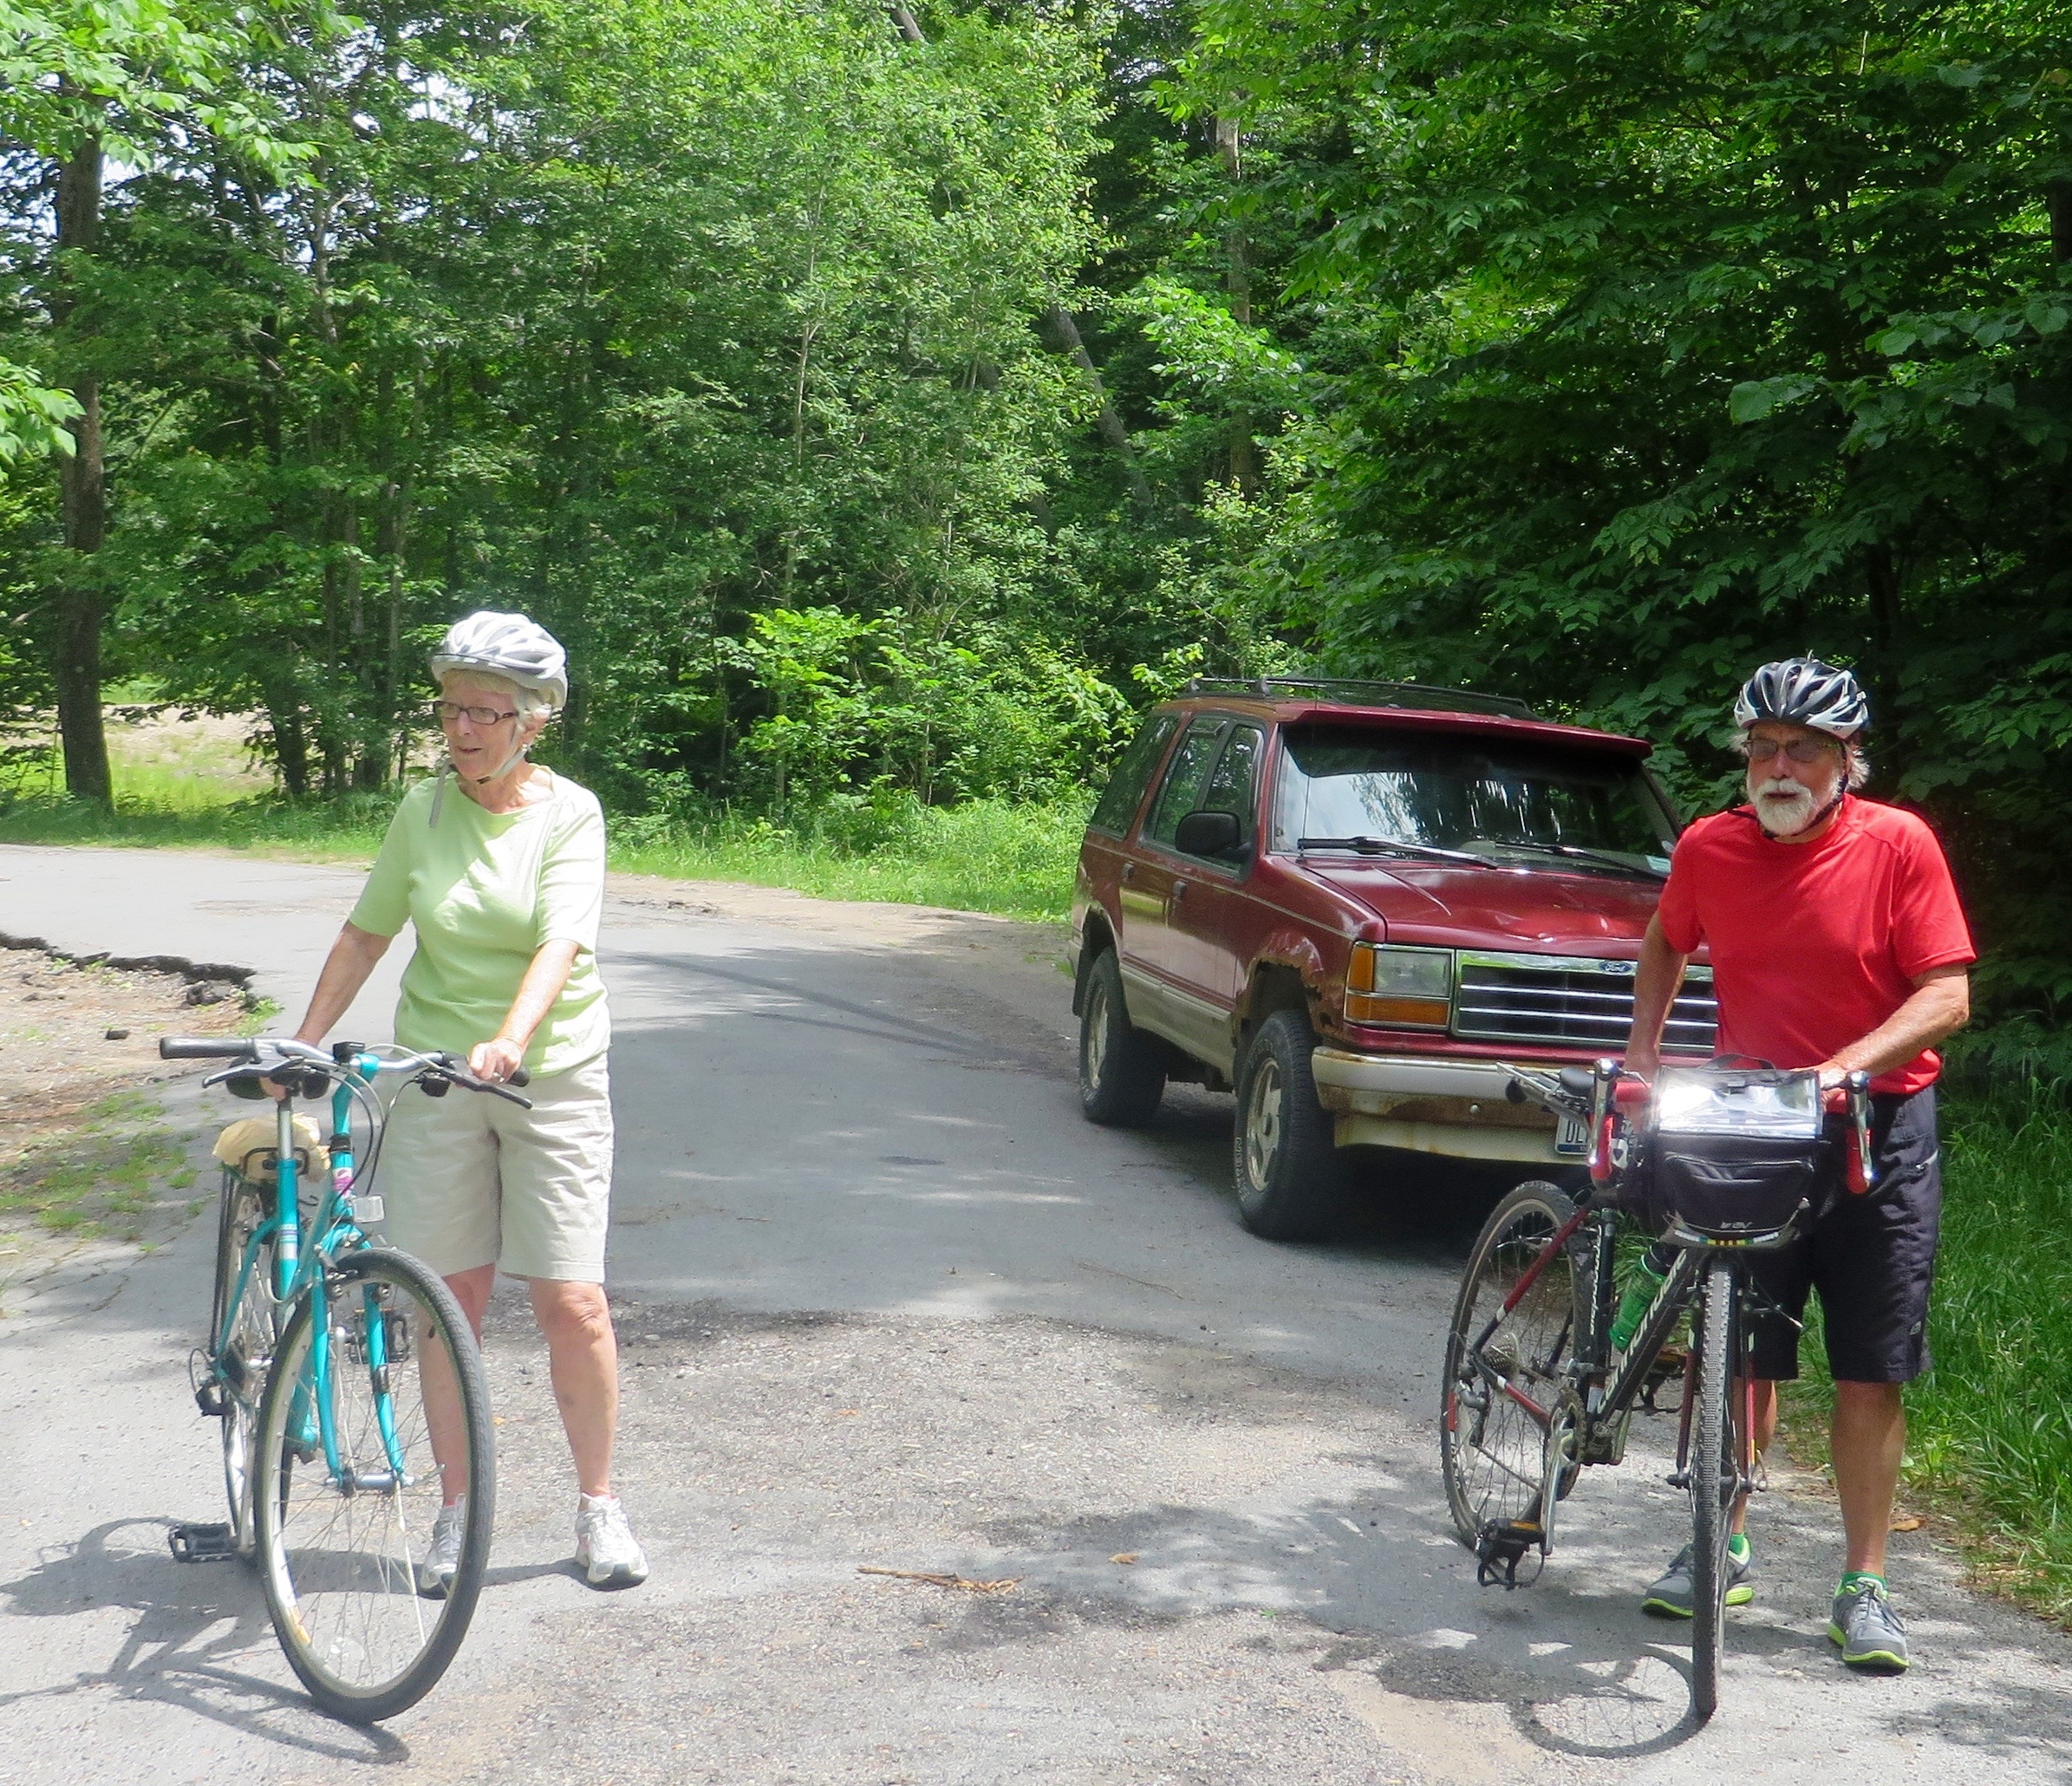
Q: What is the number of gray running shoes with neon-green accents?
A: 2